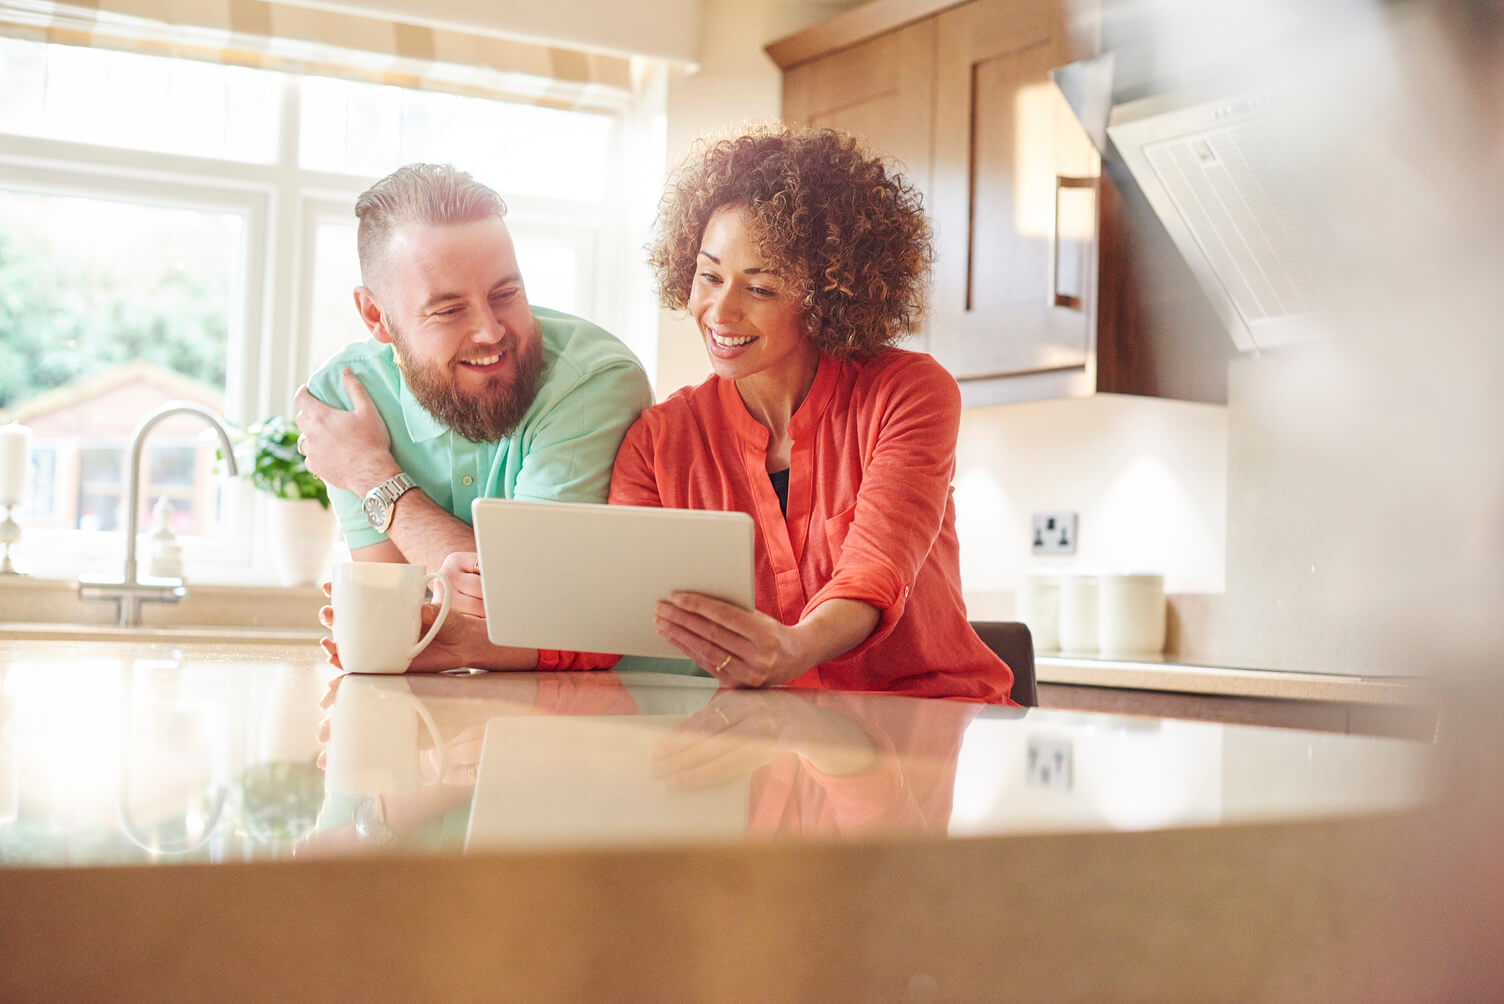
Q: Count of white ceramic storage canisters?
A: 3